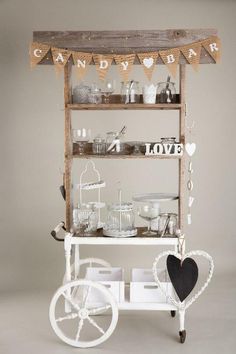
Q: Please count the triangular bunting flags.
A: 9